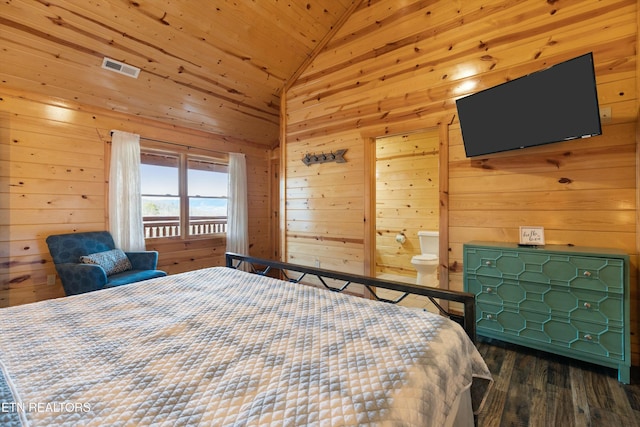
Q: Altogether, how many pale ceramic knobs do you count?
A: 6